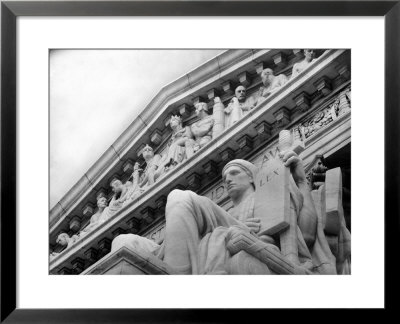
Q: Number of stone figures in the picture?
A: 10